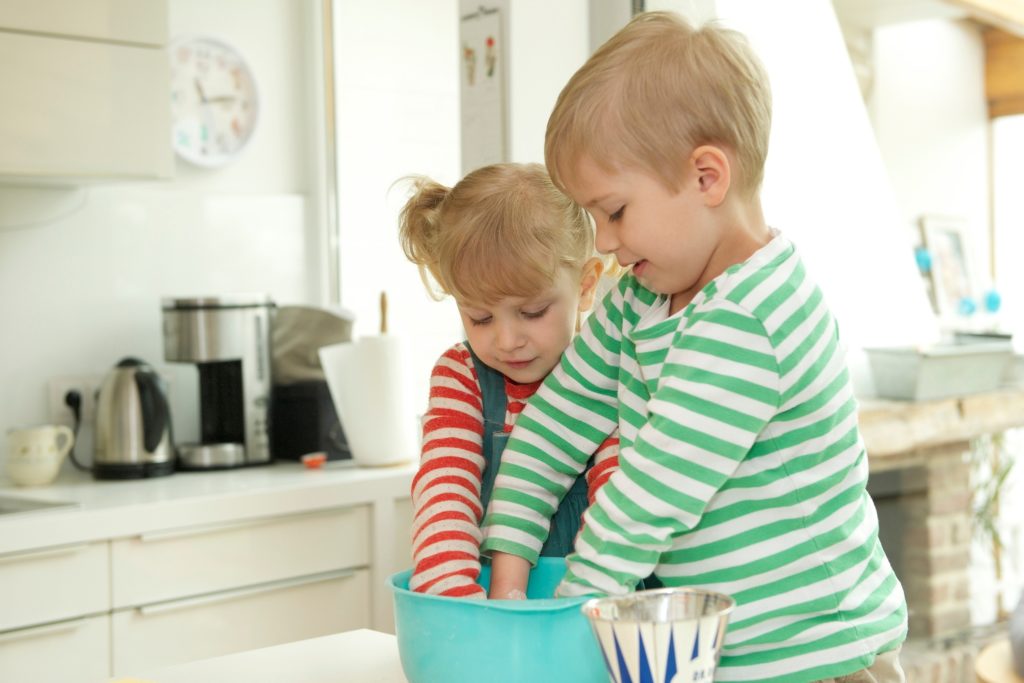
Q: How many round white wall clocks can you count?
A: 1